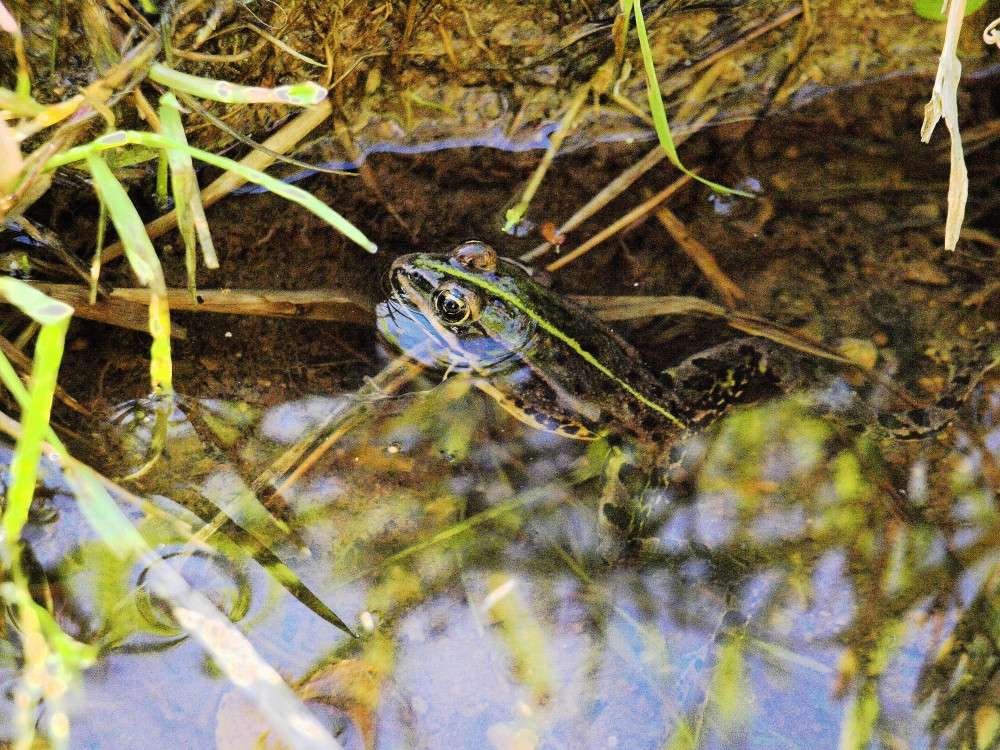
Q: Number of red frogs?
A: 0